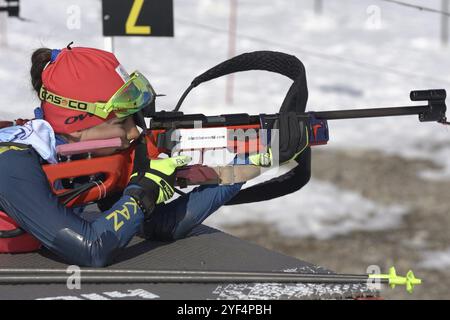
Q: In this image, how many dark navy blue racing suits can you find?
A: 1